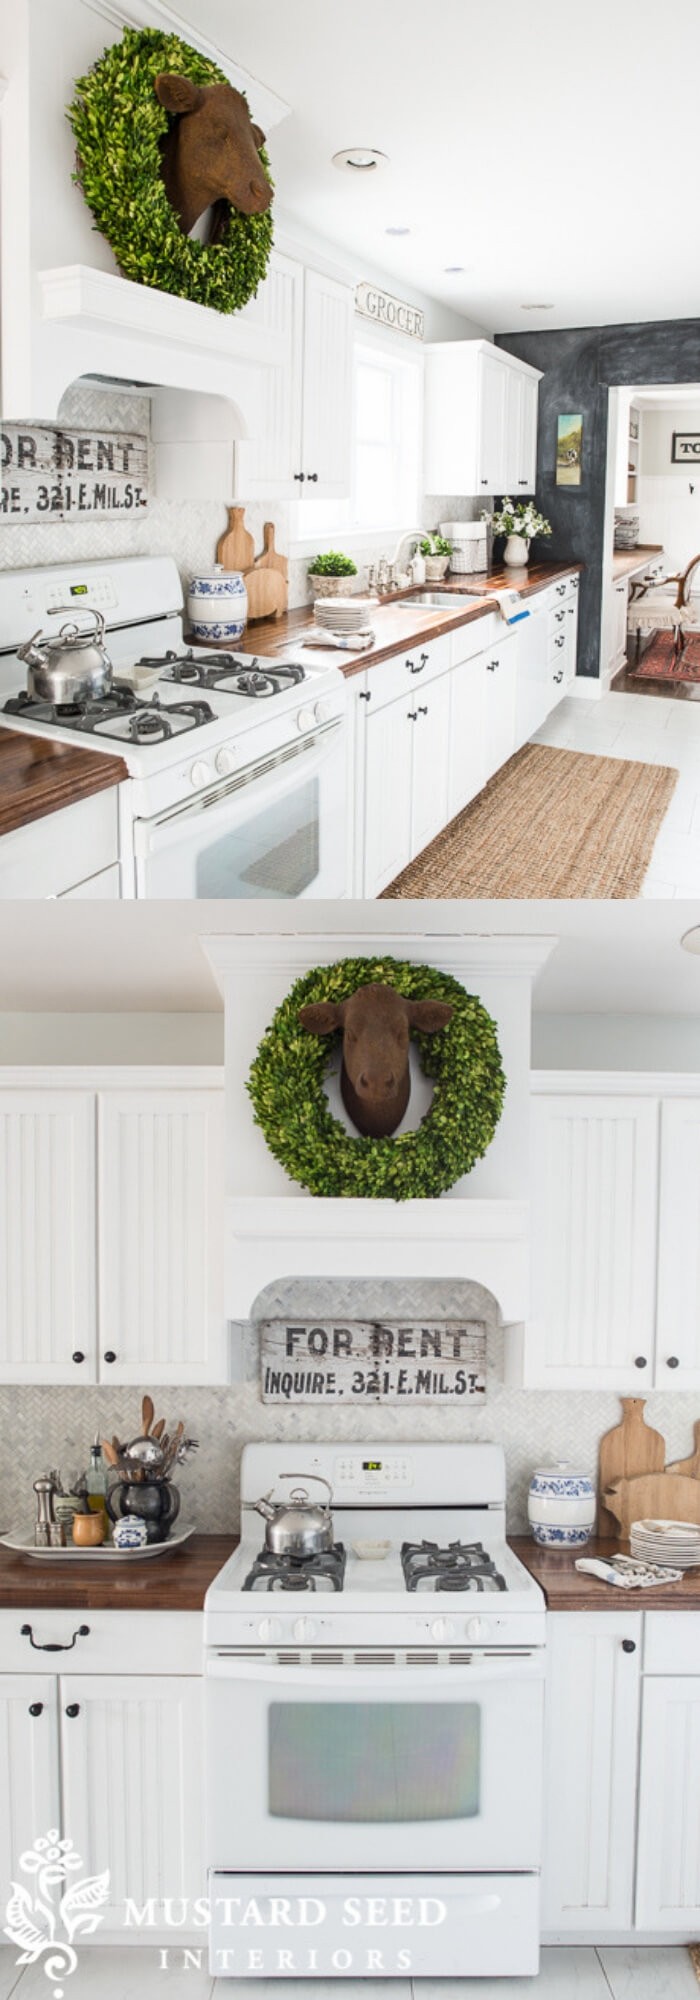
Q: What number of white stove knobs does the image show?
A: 8